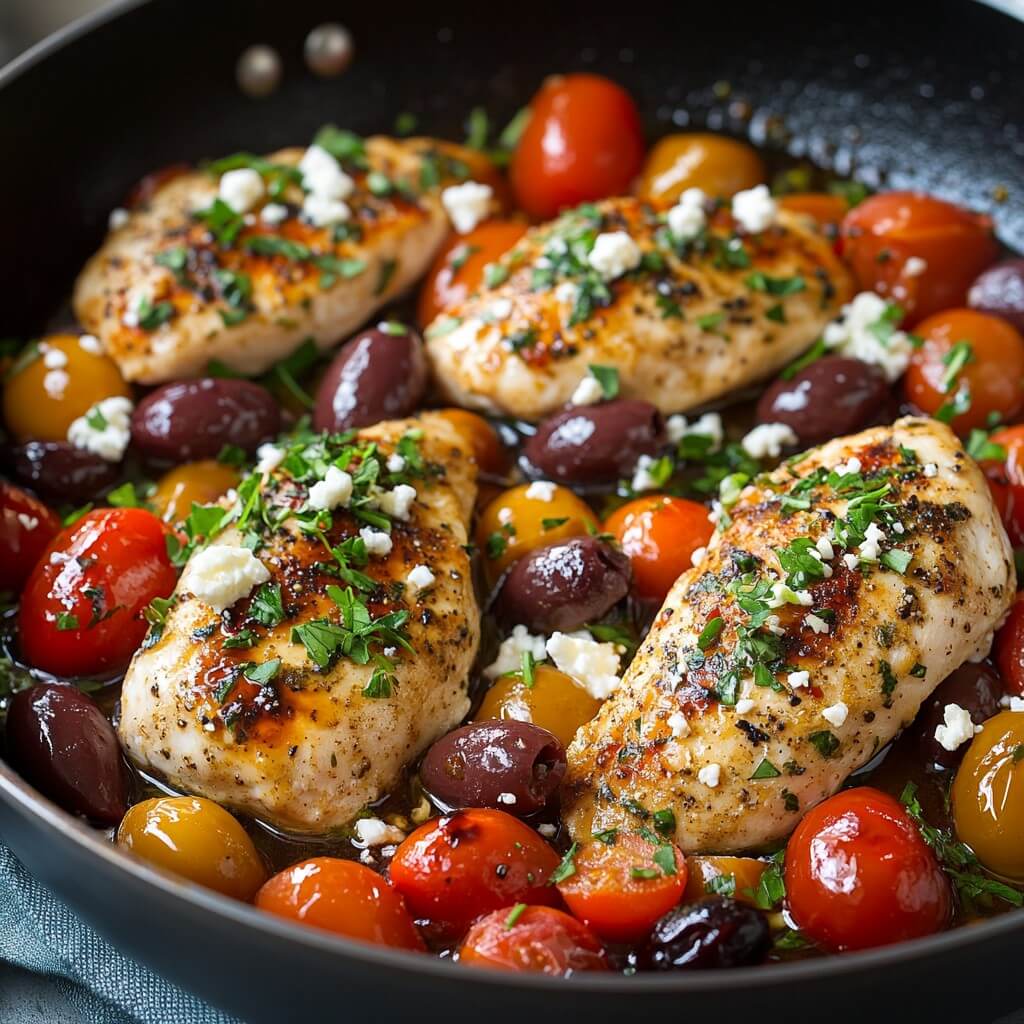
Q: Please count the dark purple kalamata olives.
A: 11